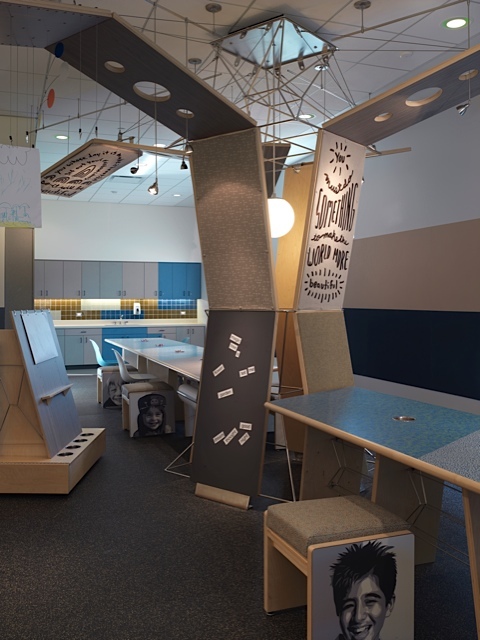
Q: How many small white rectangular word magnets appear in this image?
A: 11